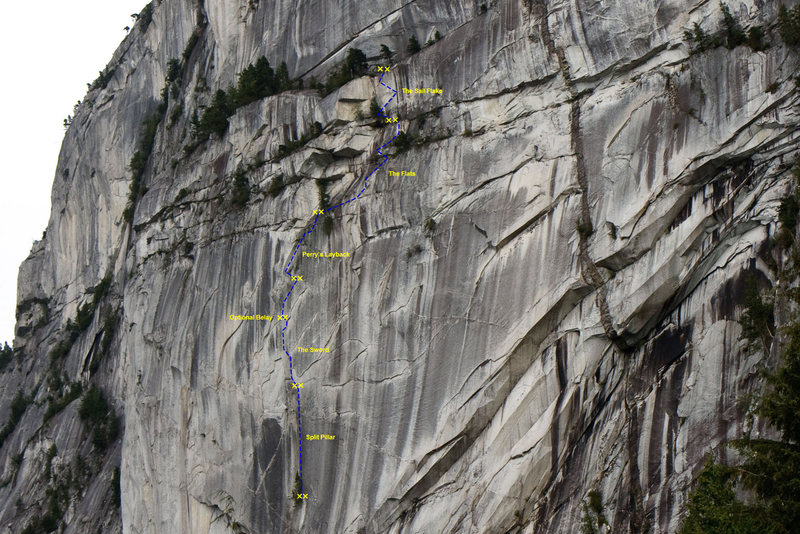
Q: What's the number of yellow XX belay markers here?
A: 7